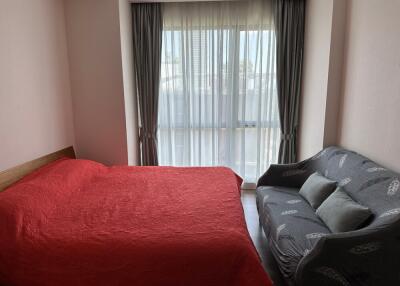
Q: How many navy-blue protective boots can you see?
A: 0